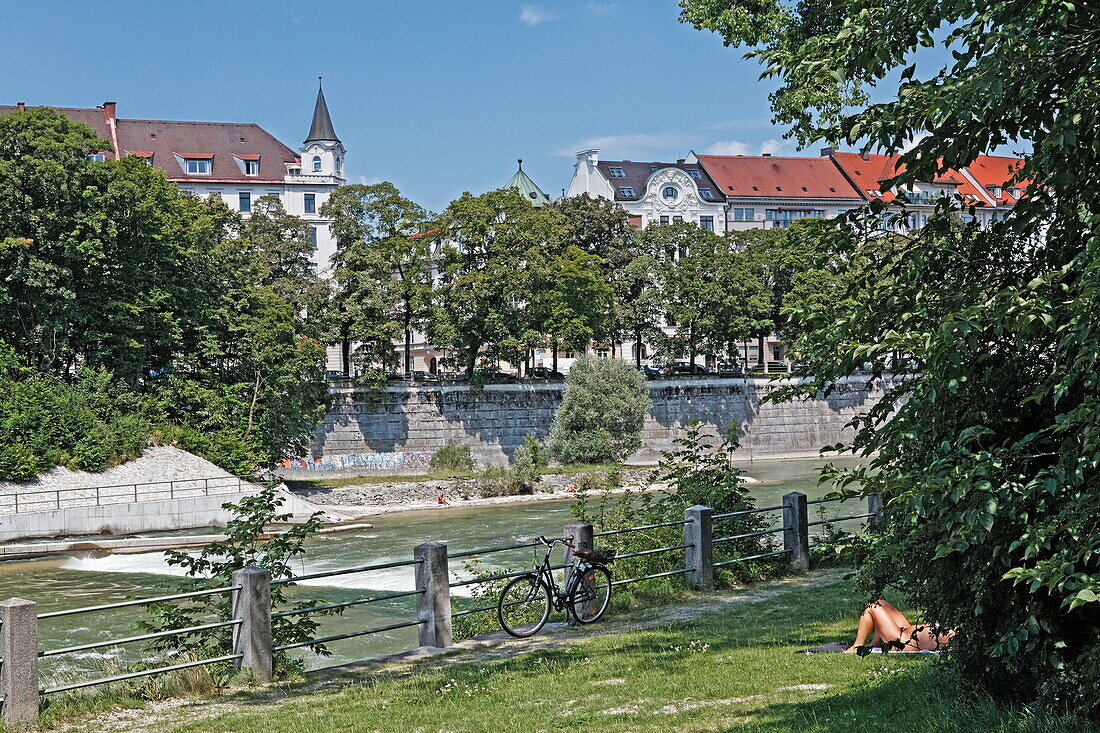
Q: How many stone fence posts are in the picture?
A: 7